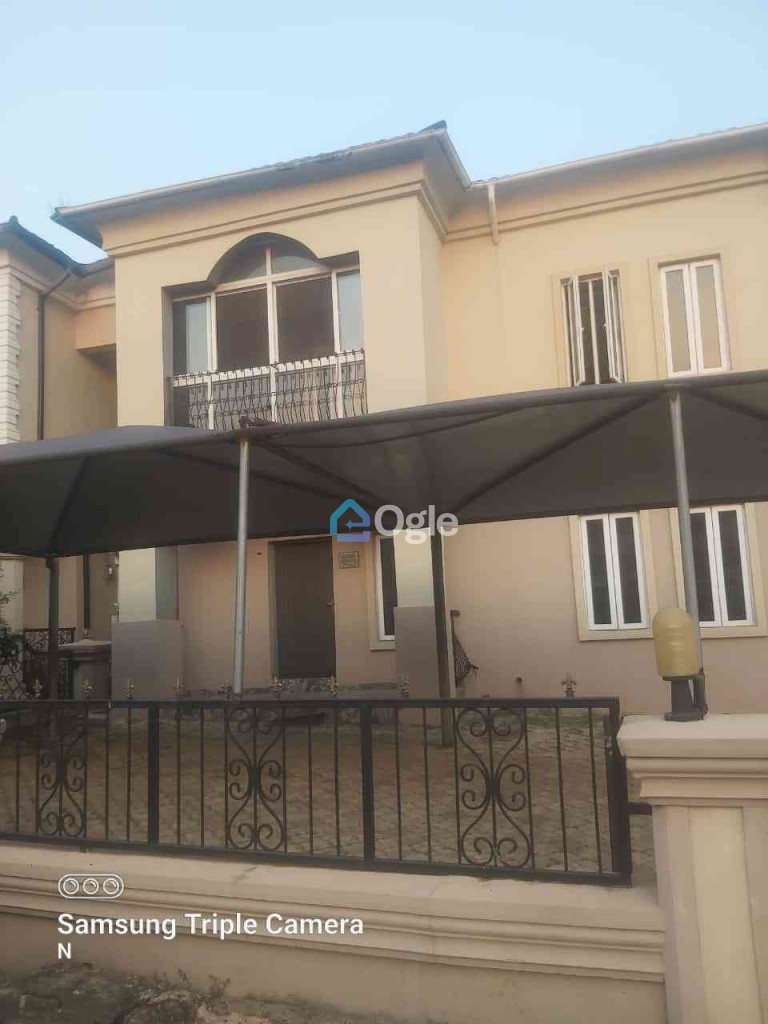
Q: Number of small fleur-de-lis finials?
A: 9